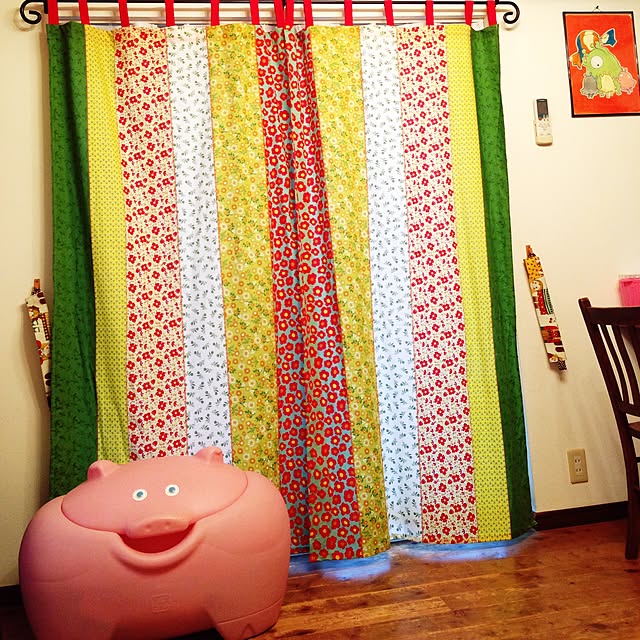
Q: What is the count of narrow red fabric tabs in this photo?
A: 14